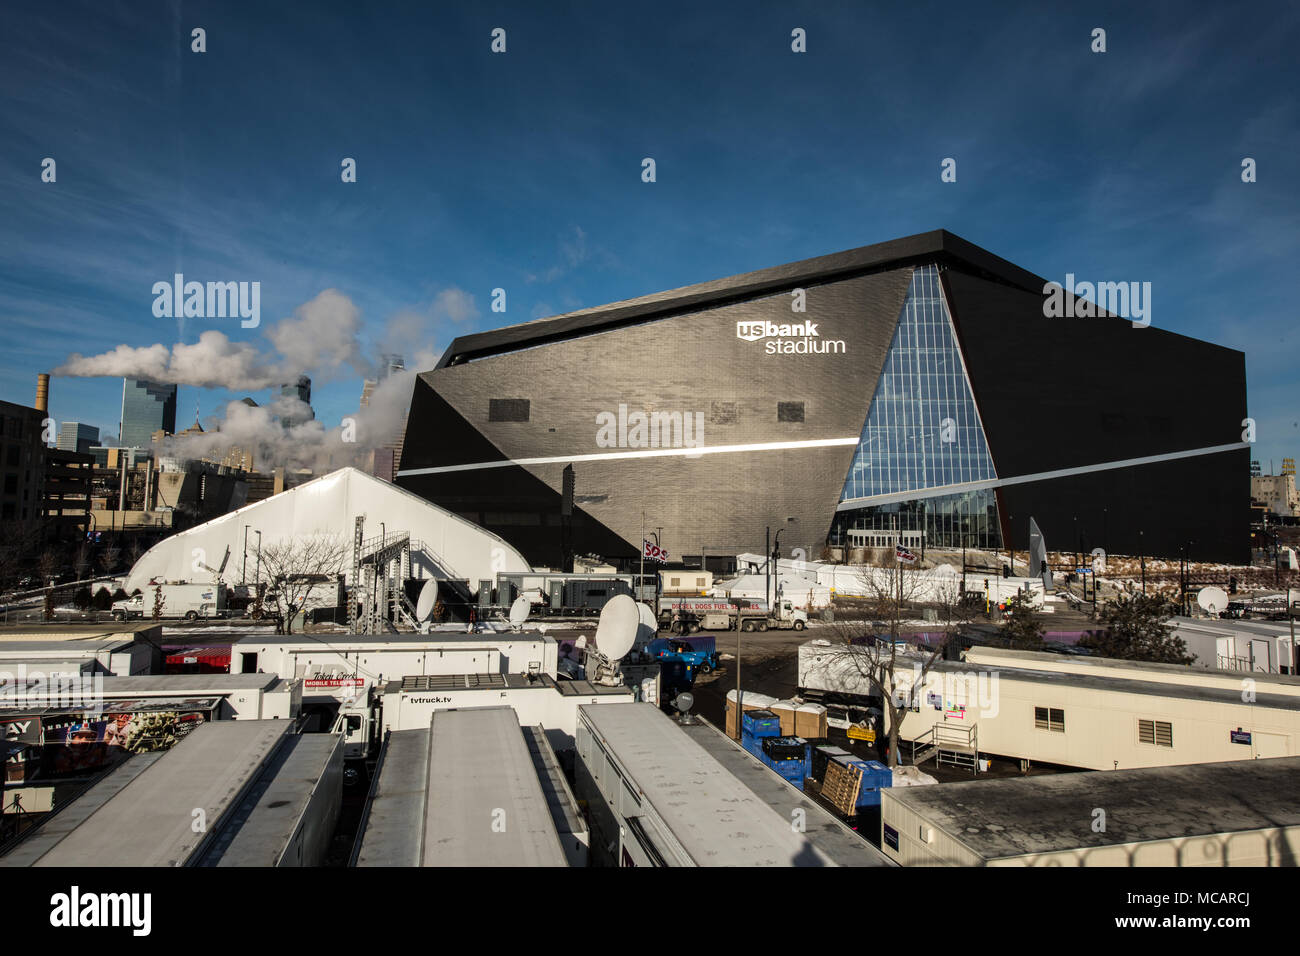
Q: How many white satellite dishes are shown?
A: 5